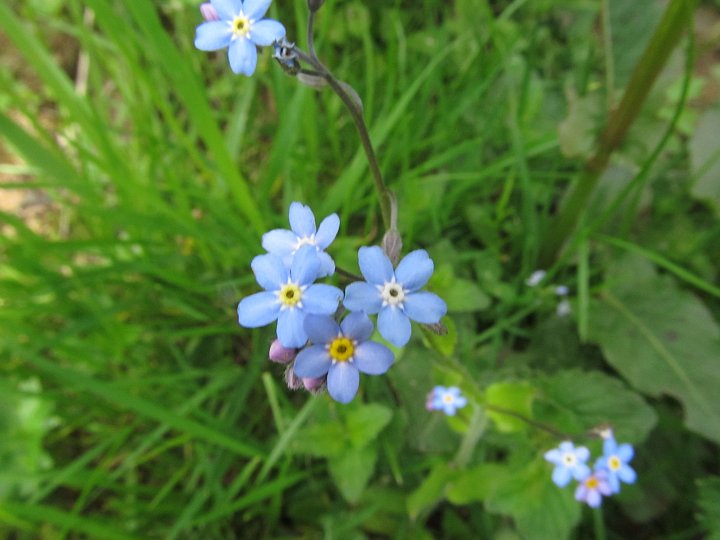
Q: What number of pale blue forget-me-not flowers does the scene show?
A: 9